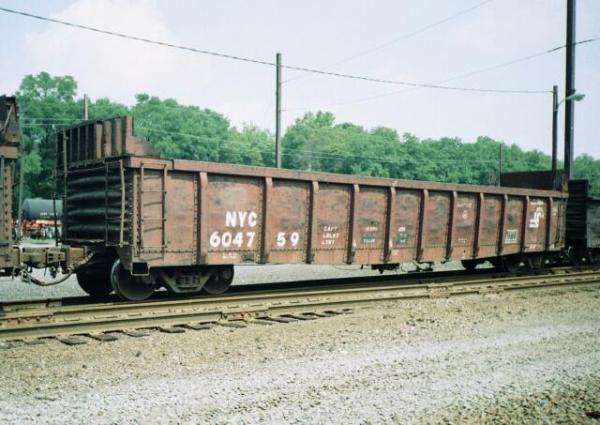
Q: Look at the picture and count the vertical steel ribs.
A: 11